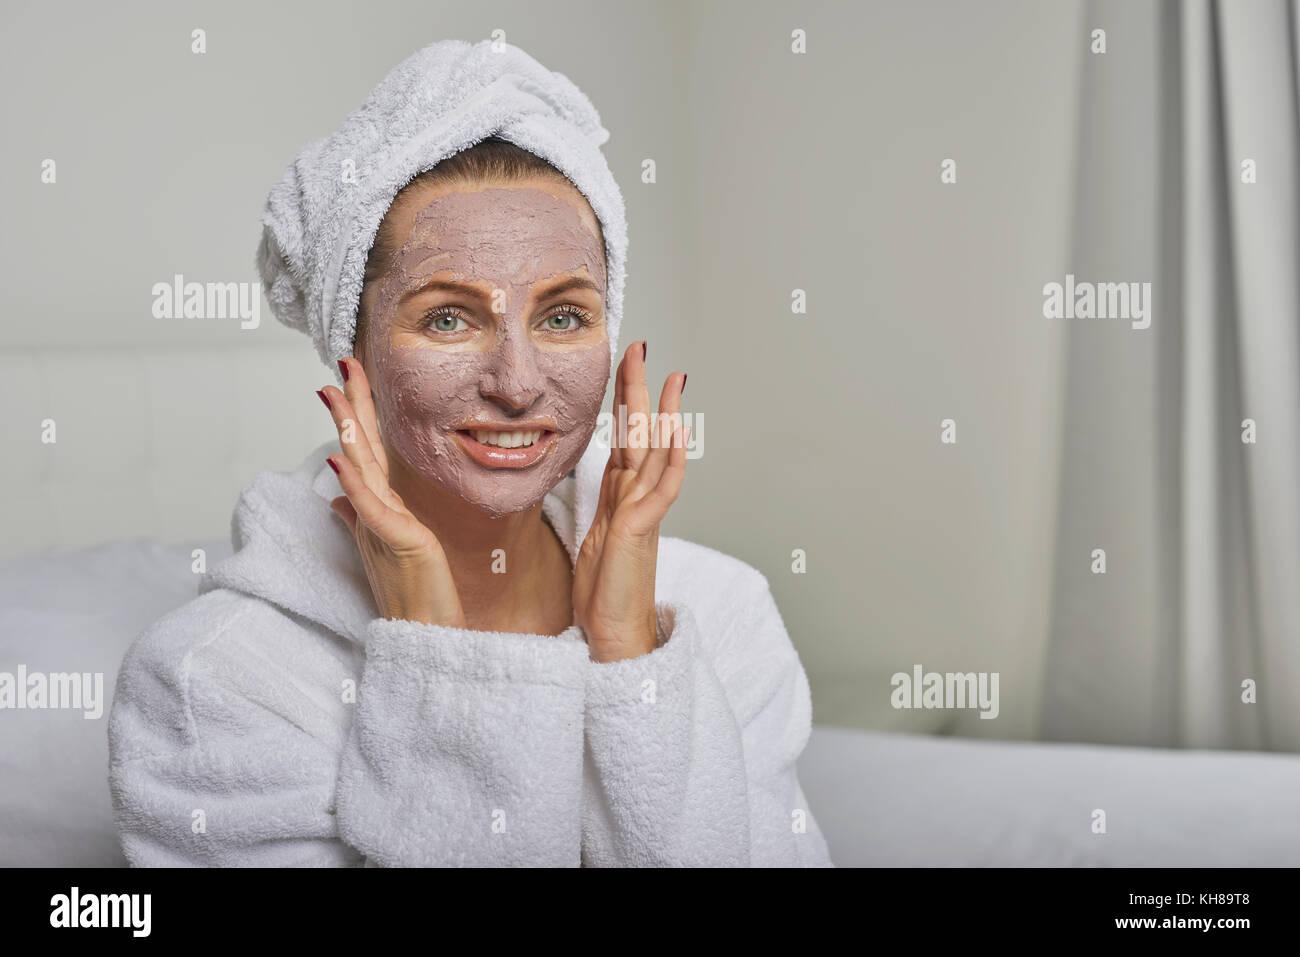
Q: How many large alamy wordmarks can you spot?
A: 6